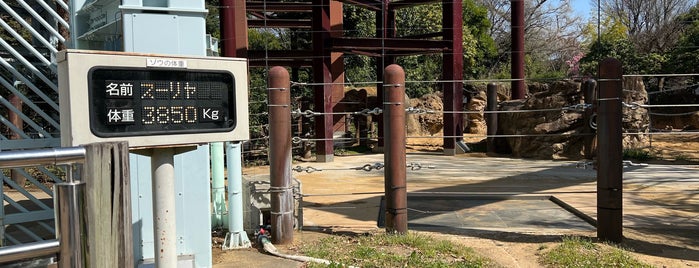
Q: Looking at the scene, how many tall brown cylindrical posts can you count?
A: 3